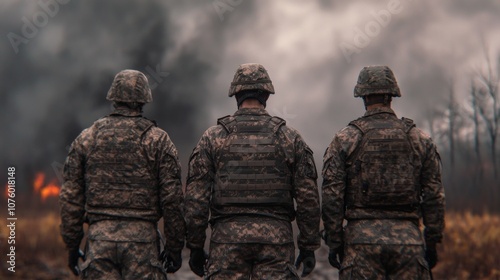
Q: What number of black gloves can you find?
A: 6